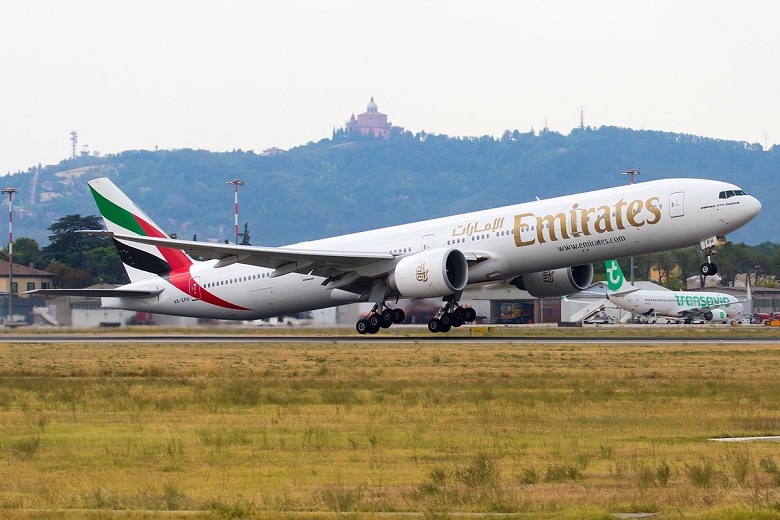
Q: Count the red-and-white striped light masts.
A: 3